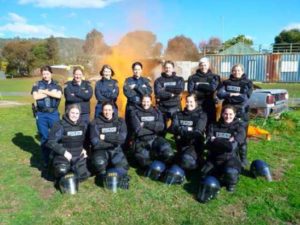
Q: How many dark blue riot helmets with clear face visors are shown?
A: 6